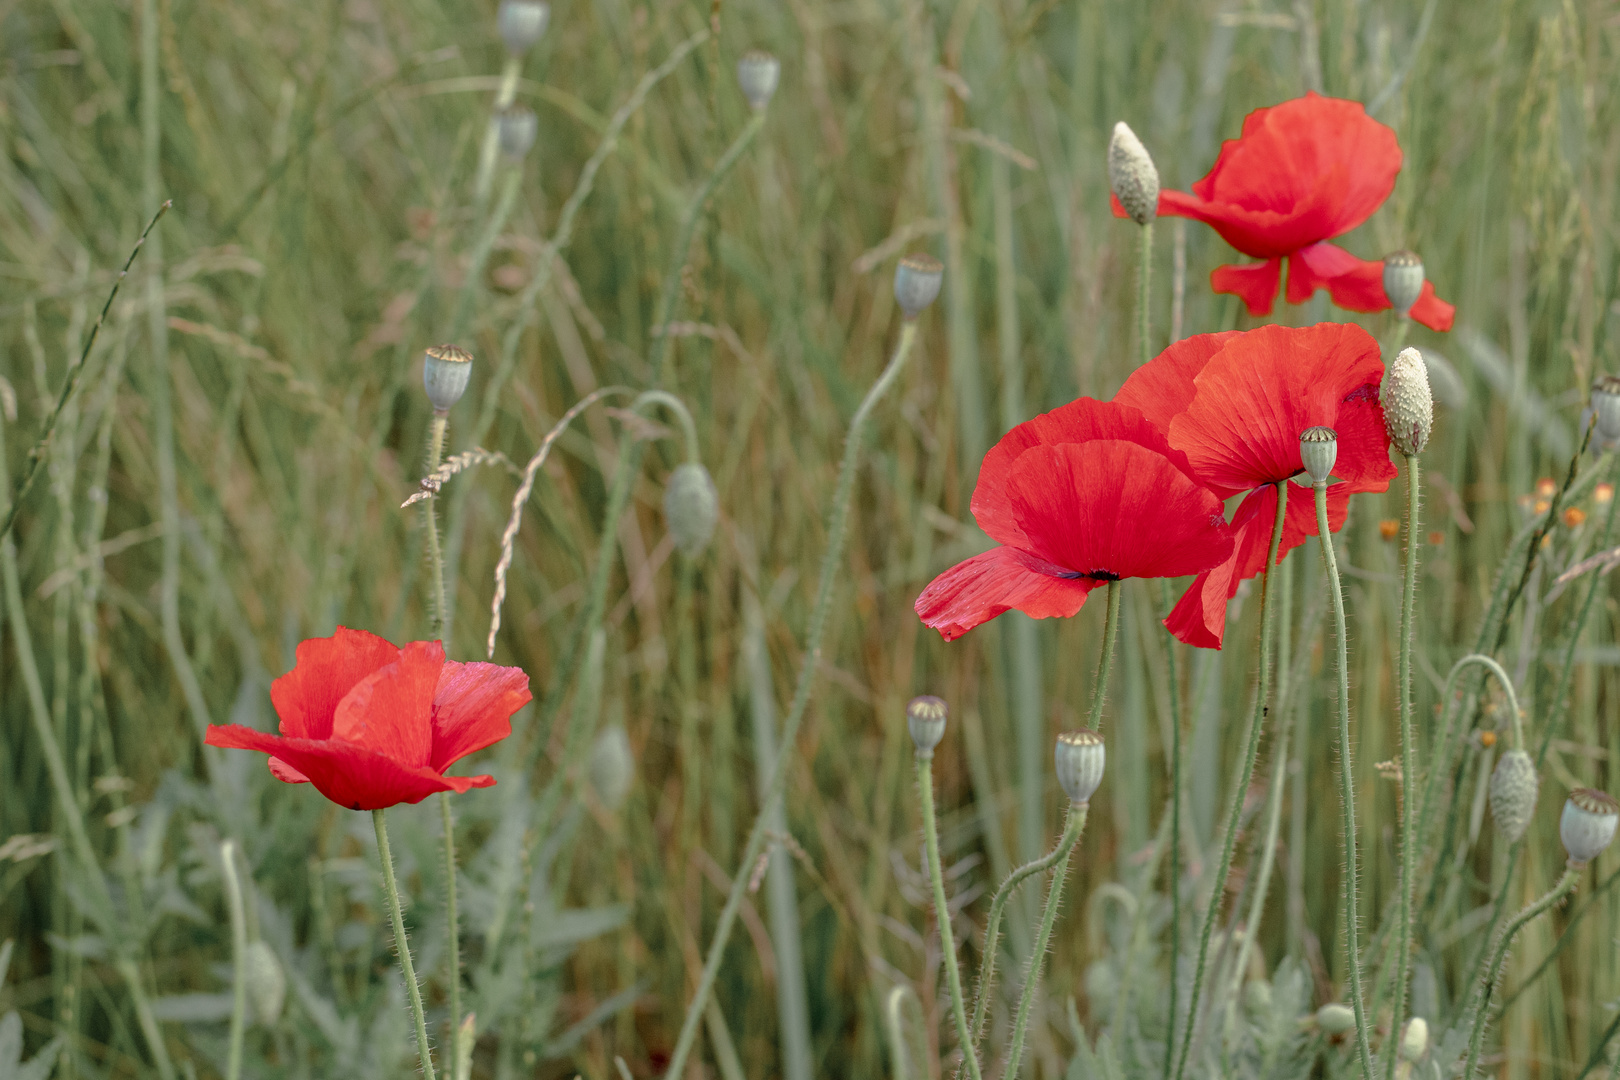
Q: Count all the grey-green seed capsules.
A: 11